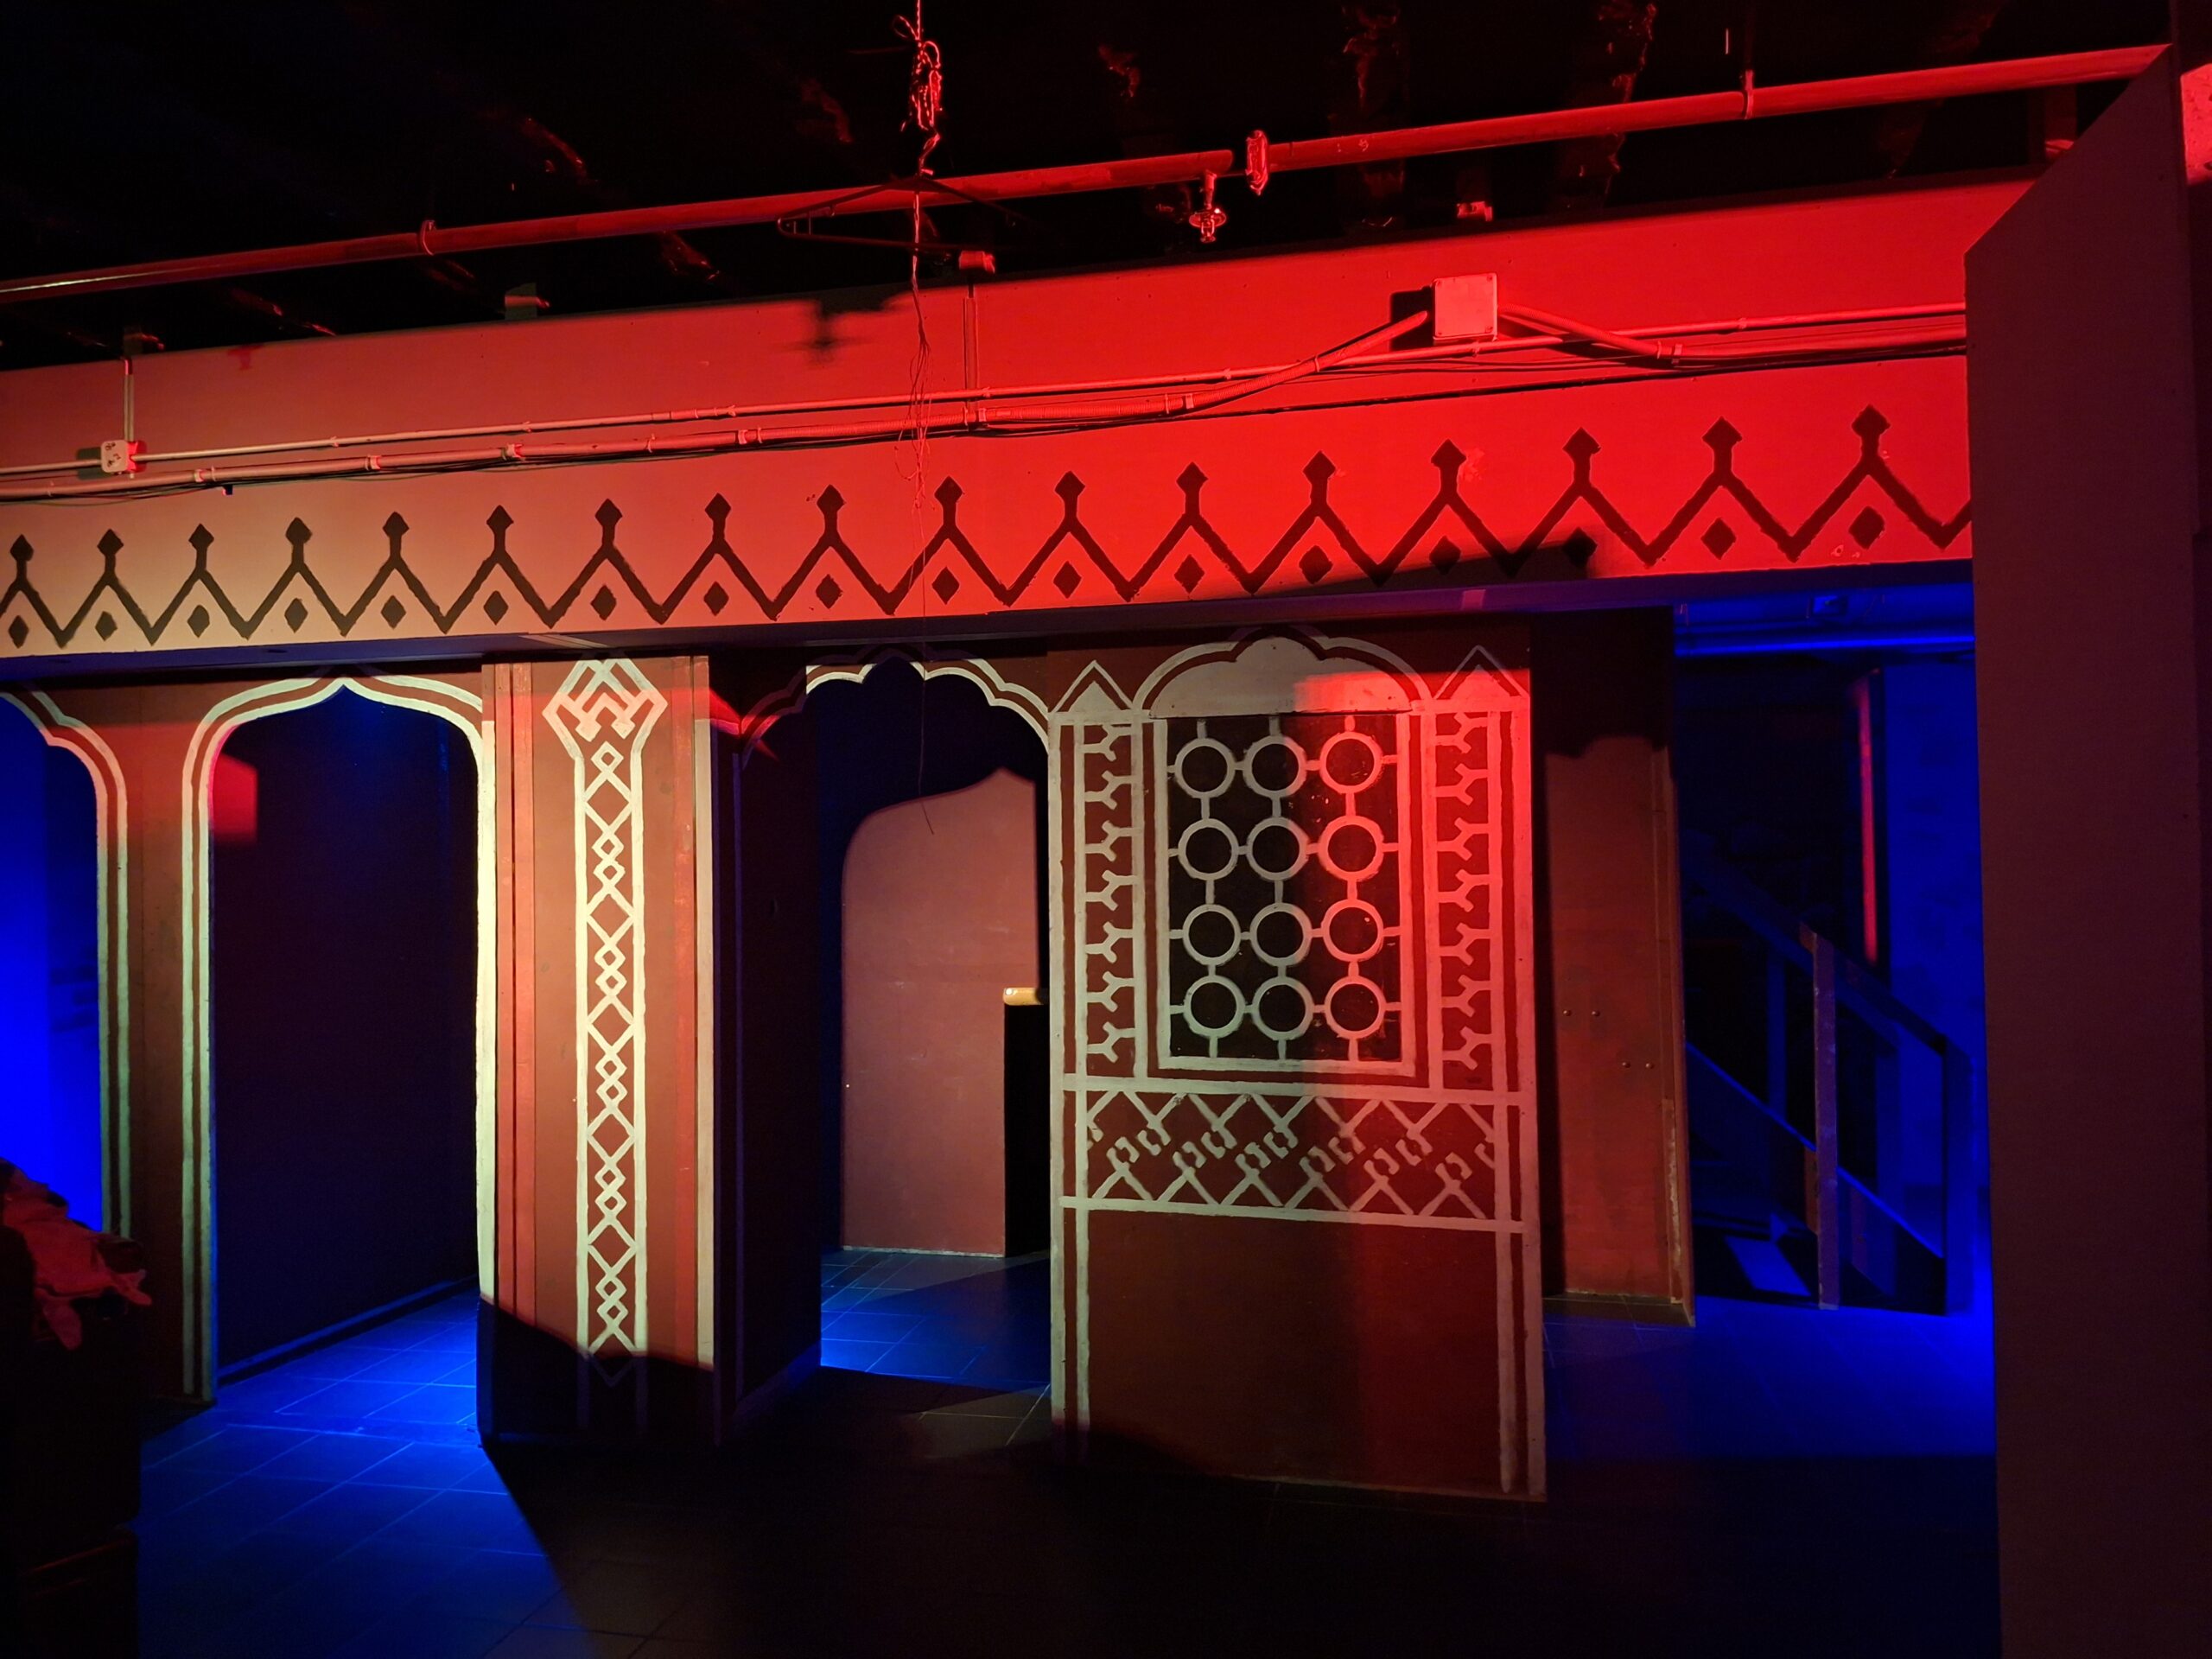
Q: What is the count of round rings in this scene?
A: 12